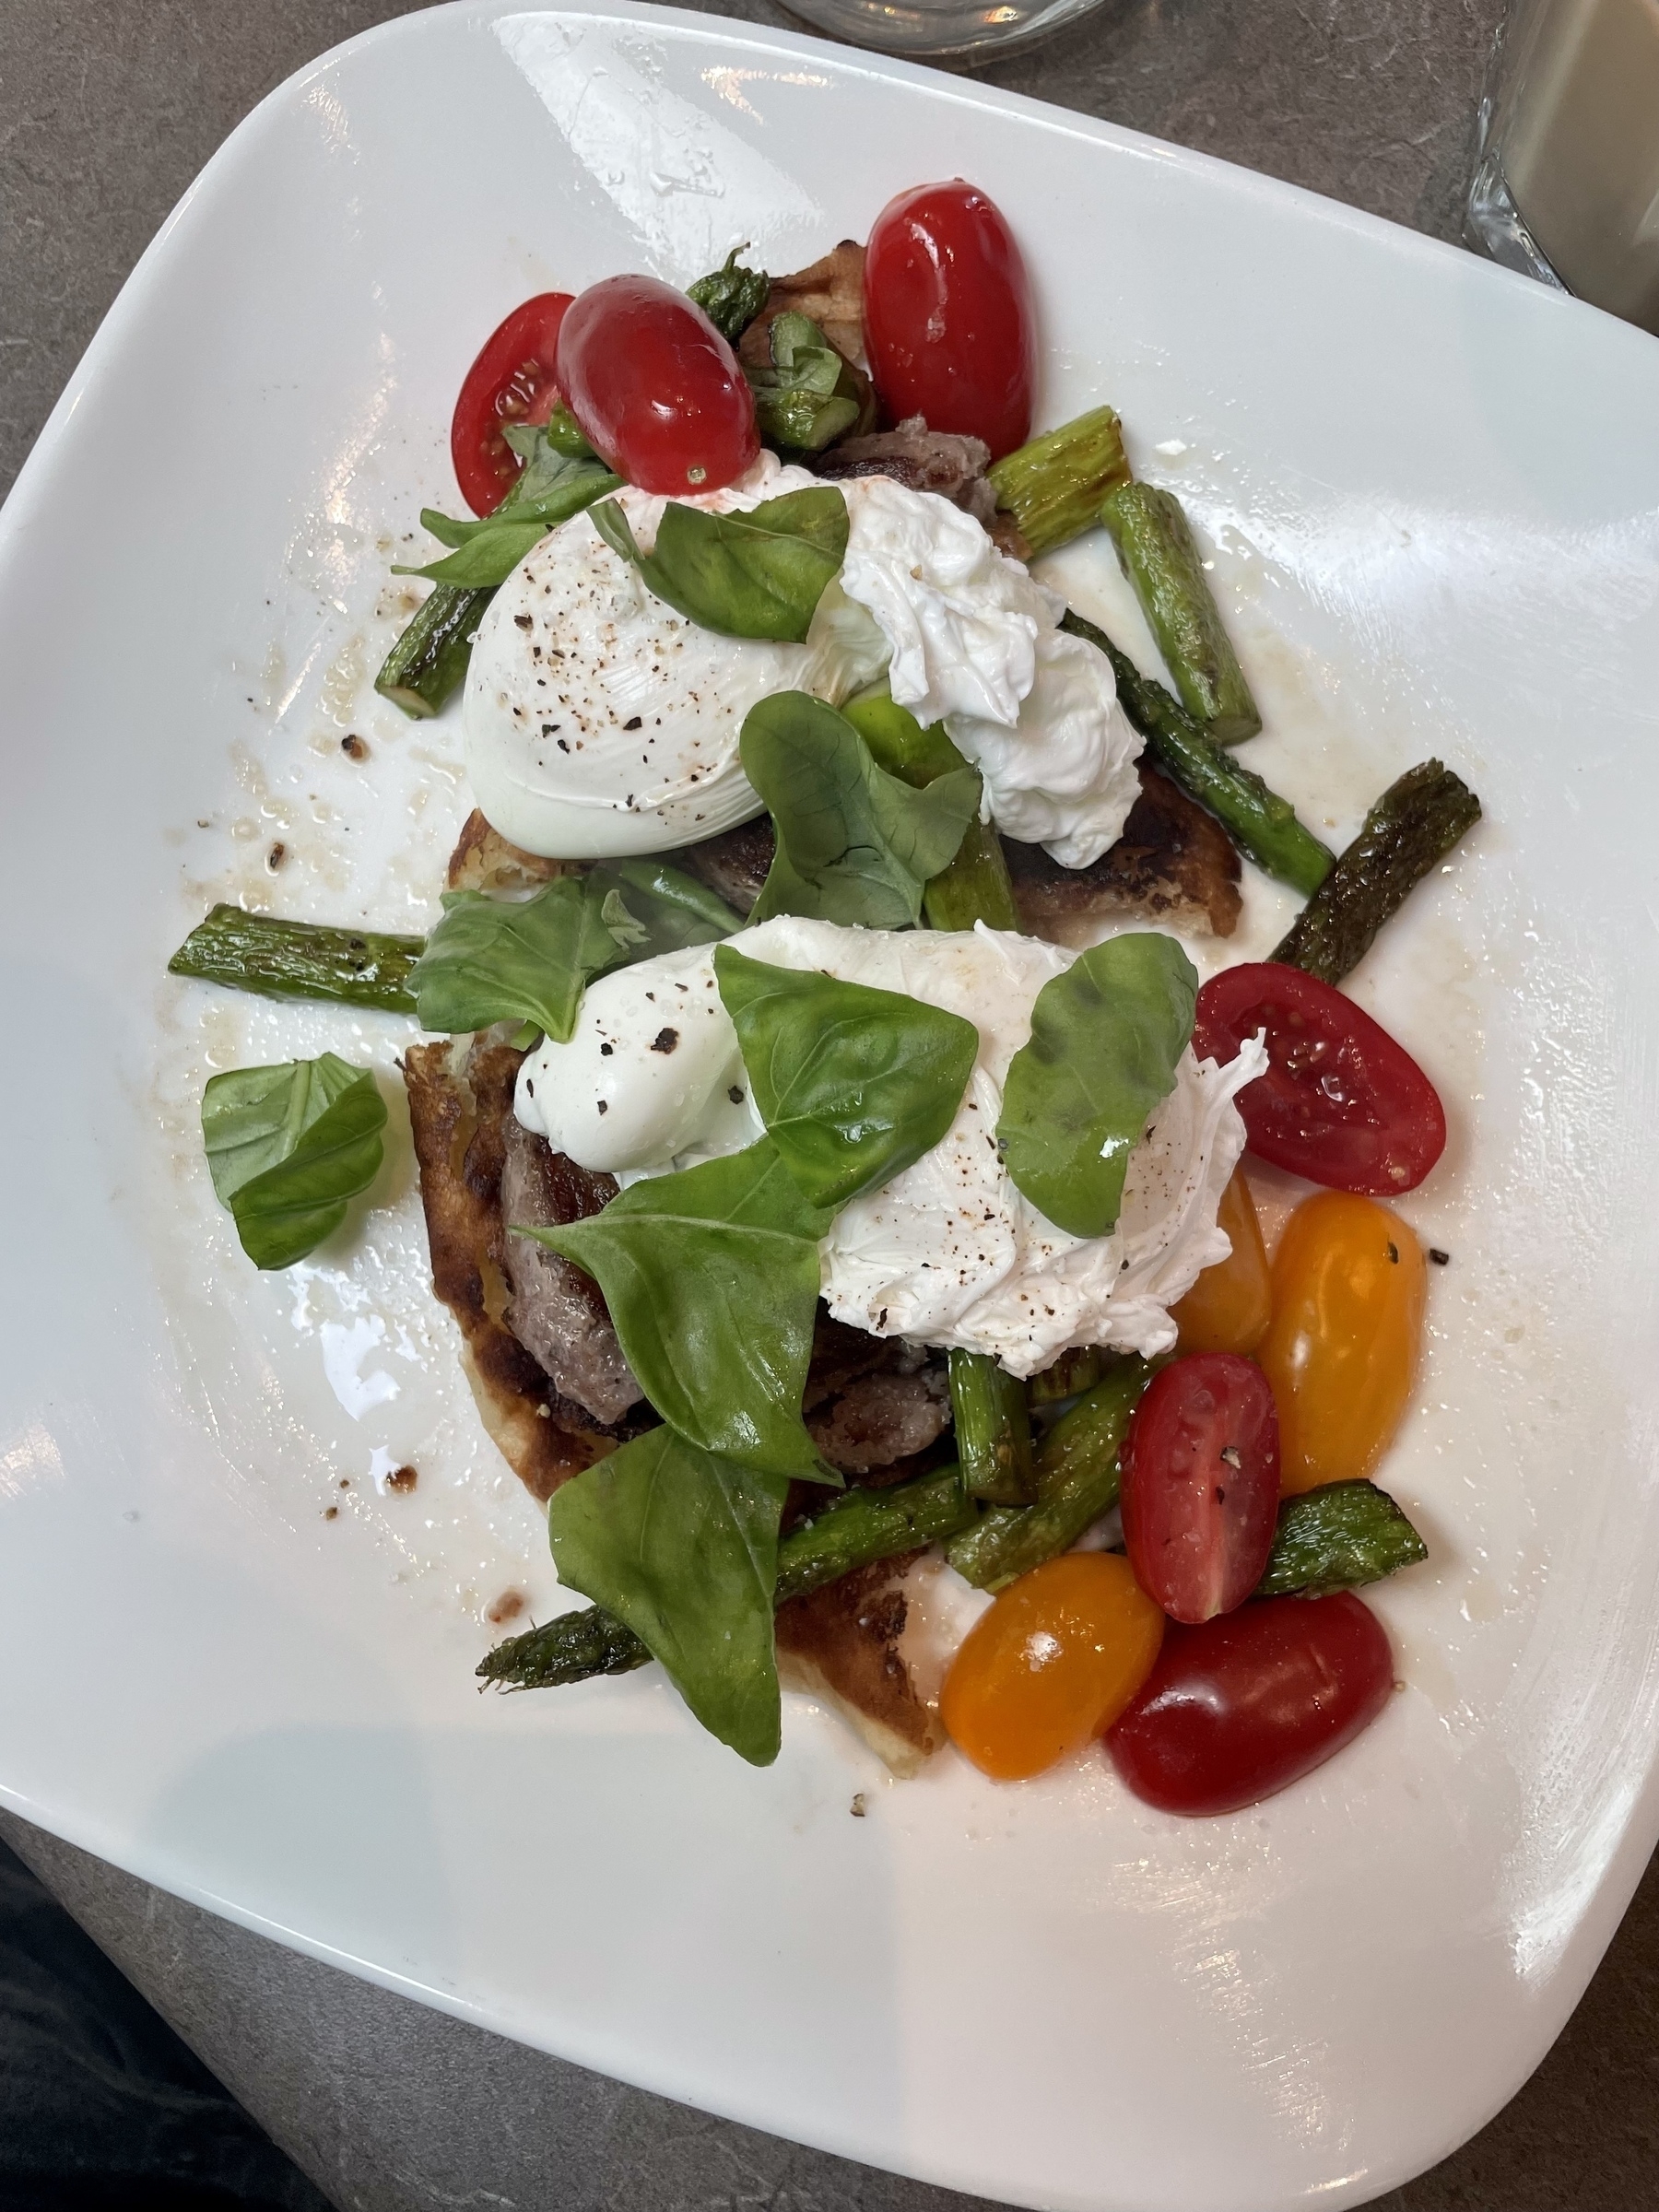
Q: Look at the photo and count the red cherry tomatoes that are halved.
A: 3